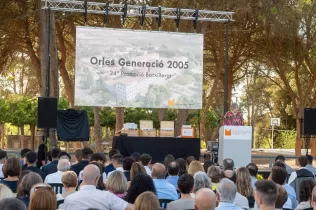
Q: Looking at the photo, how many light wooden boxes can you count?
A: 3